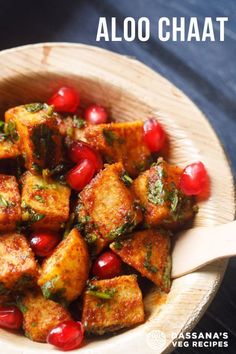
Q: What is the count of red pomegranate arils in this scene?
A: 10